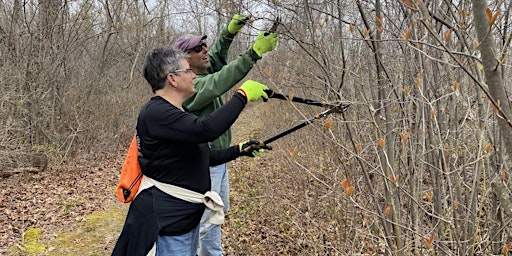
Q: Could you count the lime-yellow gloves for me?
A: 4